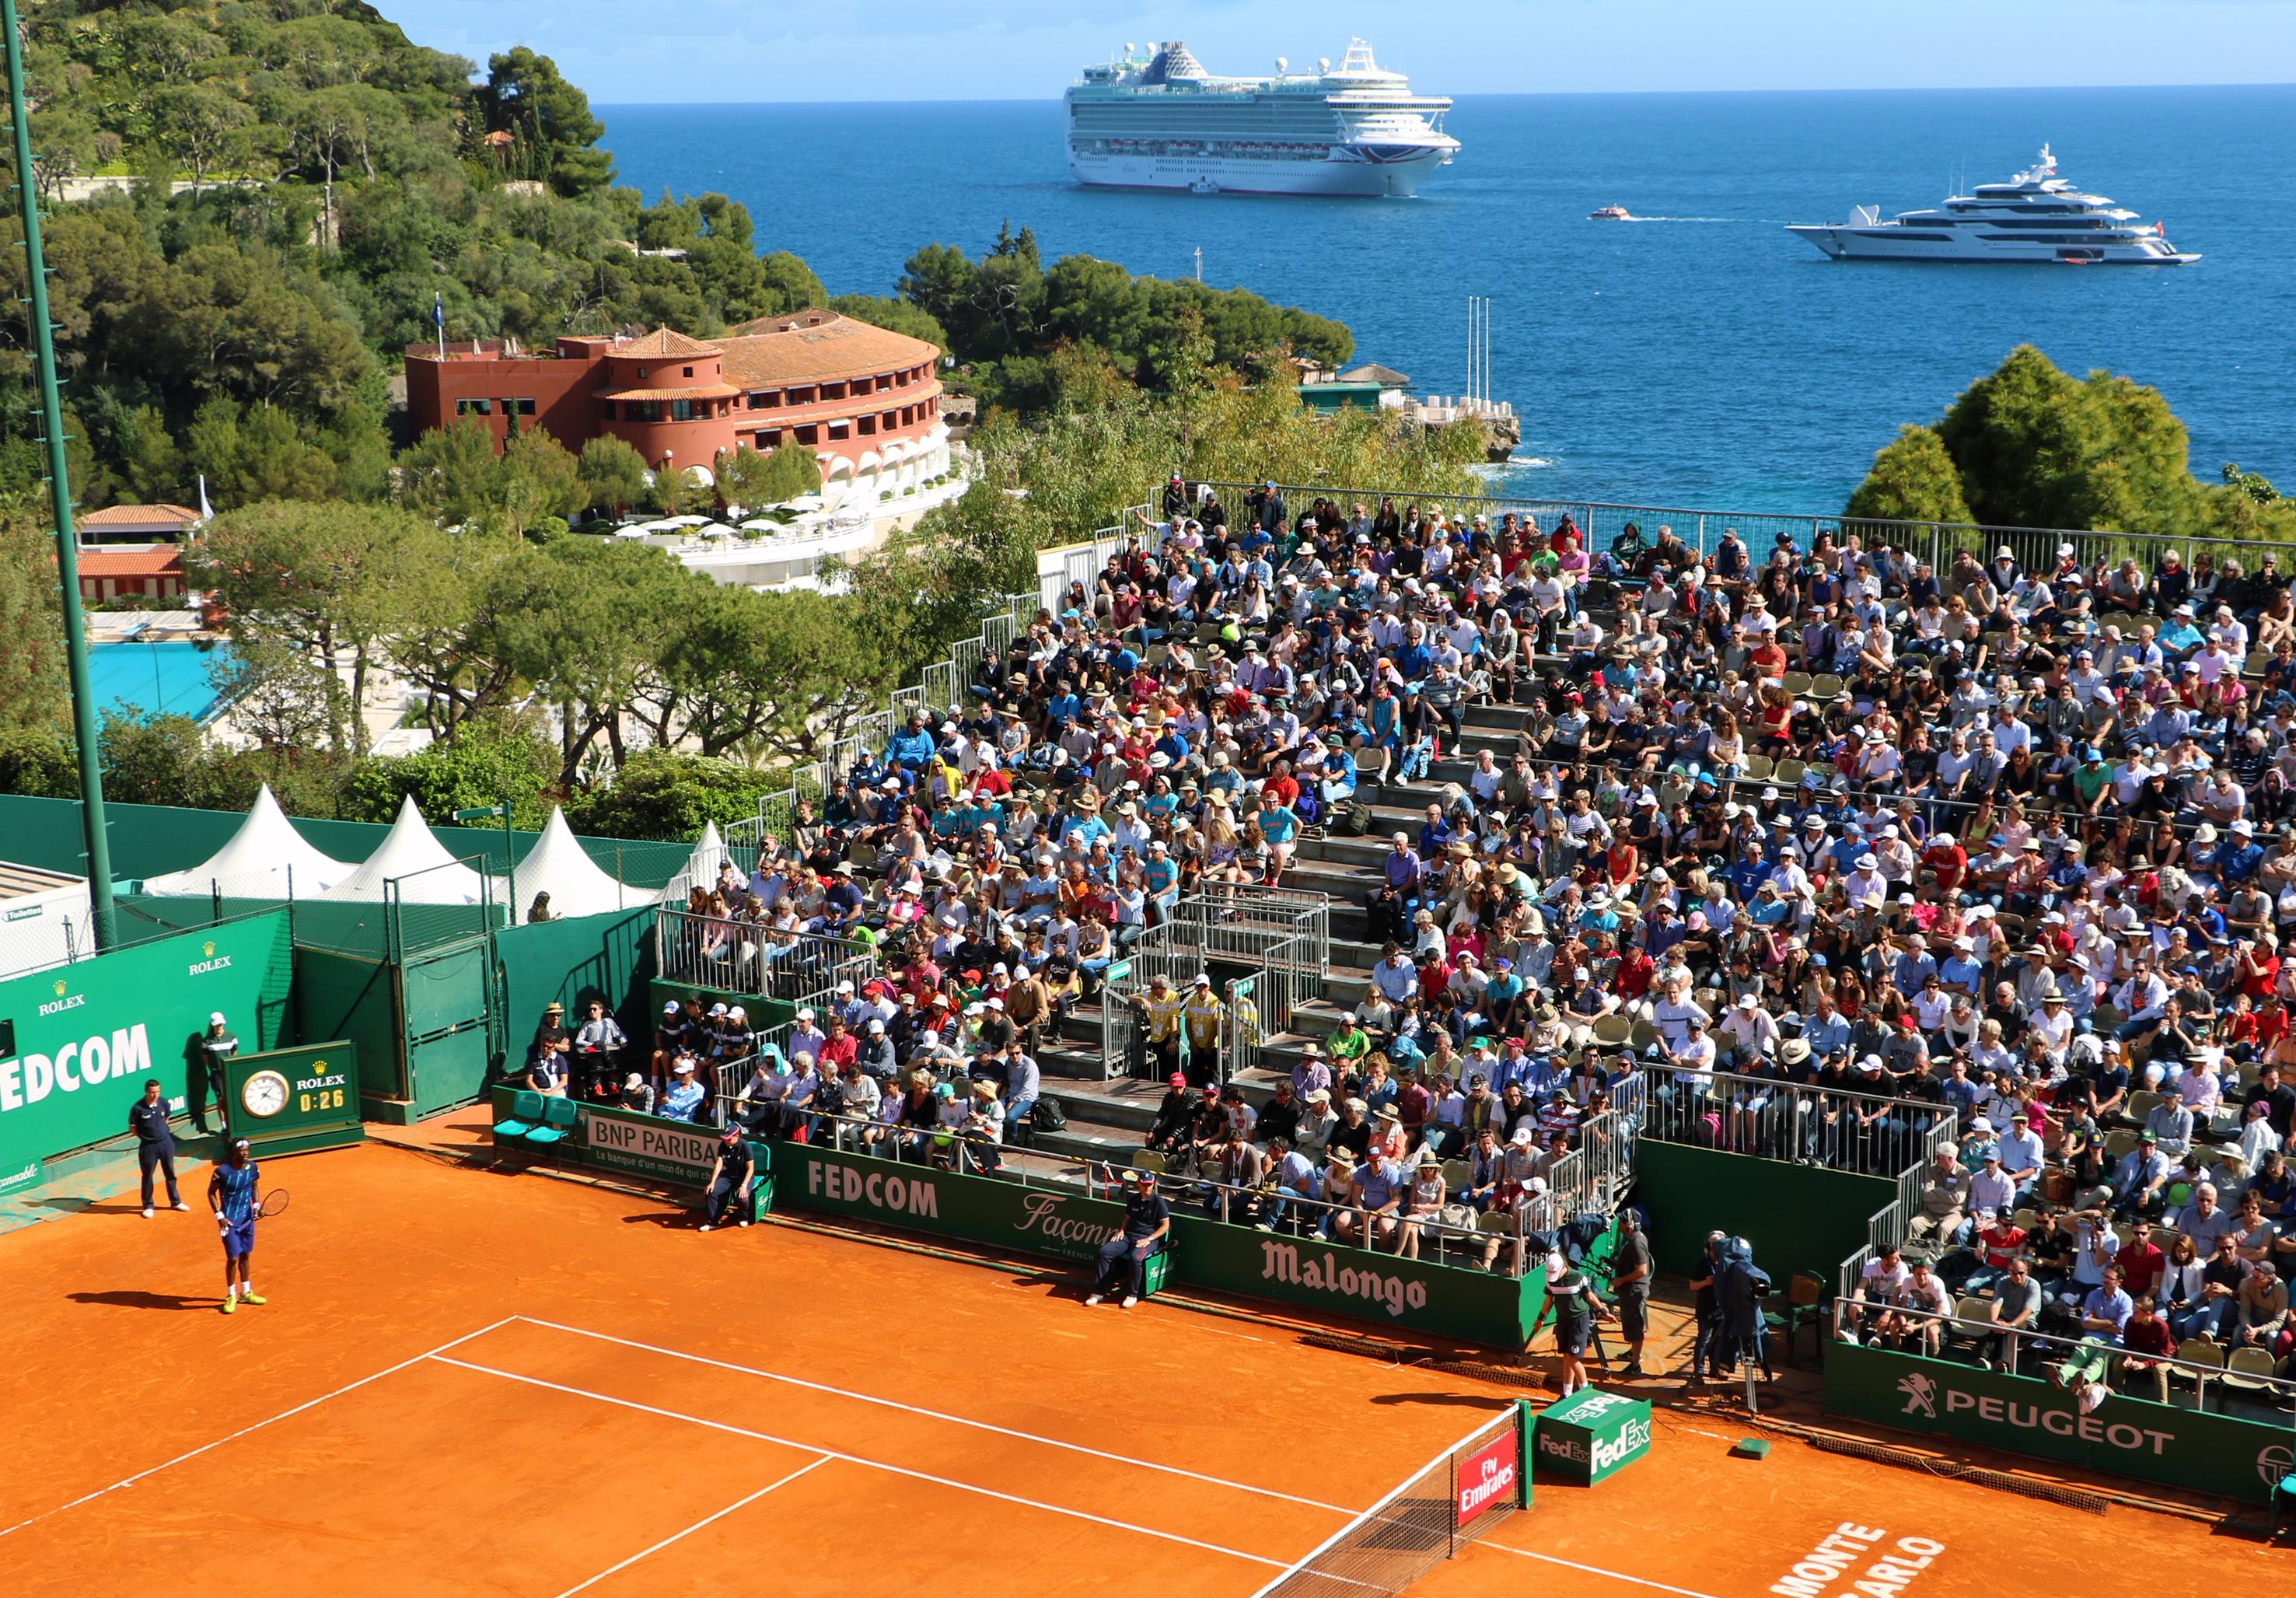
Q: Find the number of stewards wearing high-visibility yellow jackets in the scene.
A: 3